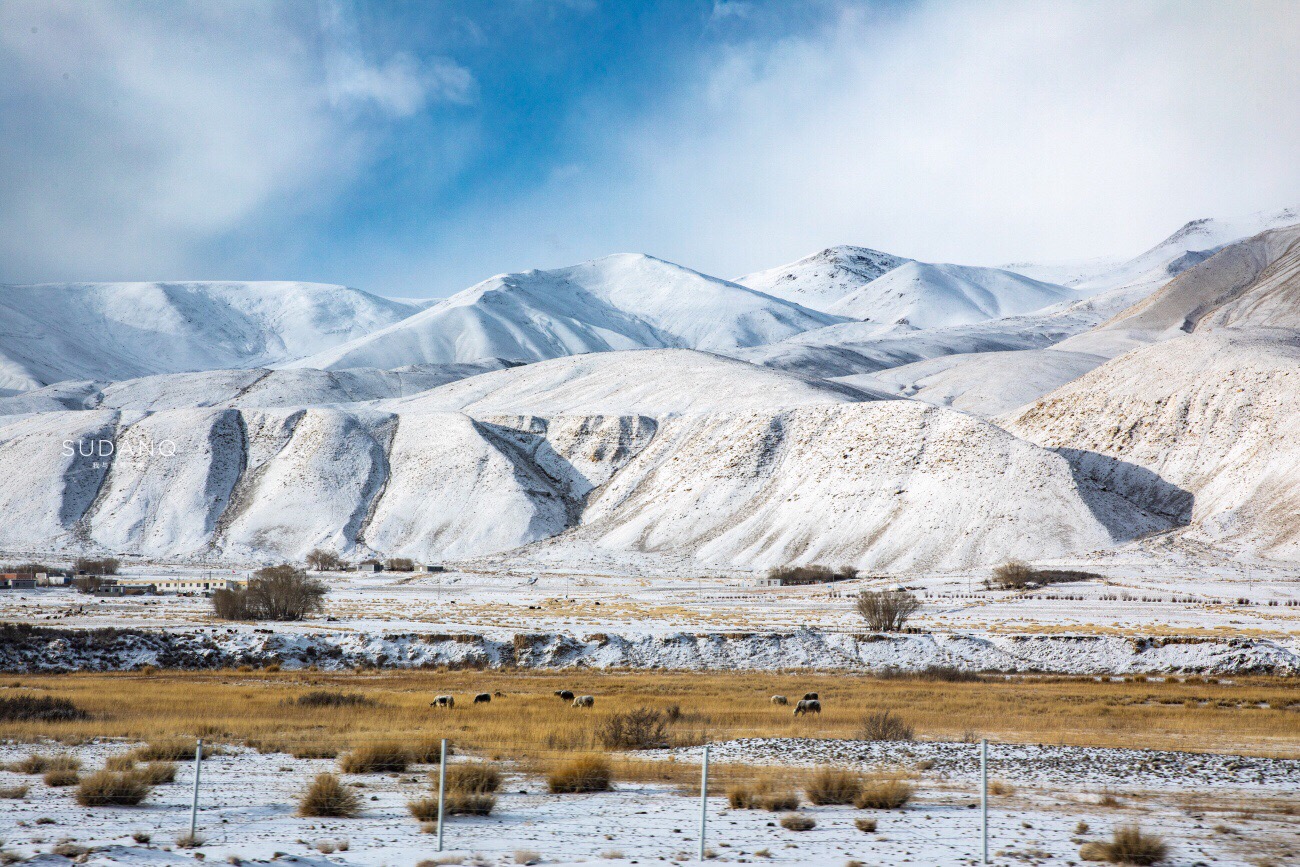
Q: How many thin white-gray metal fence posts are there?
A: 4